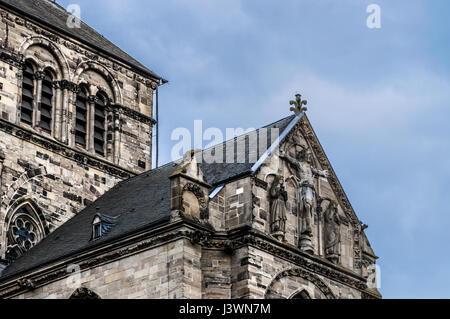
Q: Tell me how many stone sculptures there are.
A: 3